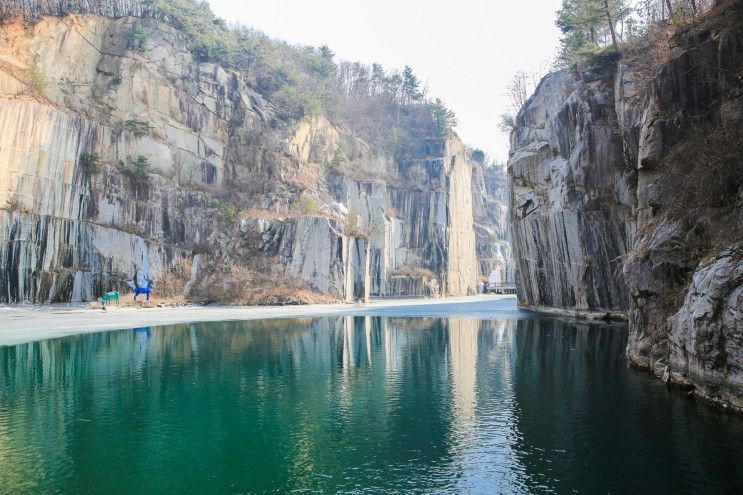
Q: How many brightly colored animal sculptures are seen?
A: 2